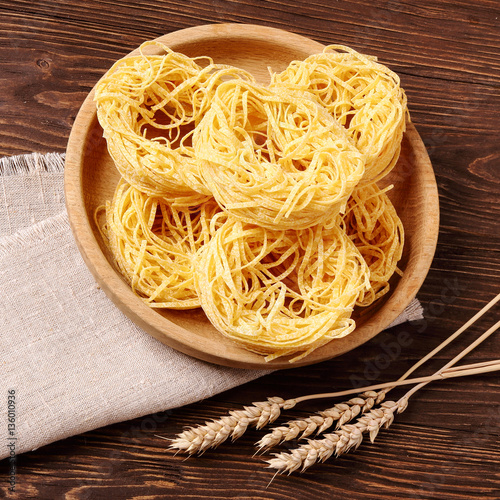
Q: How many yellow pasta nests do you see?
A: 6